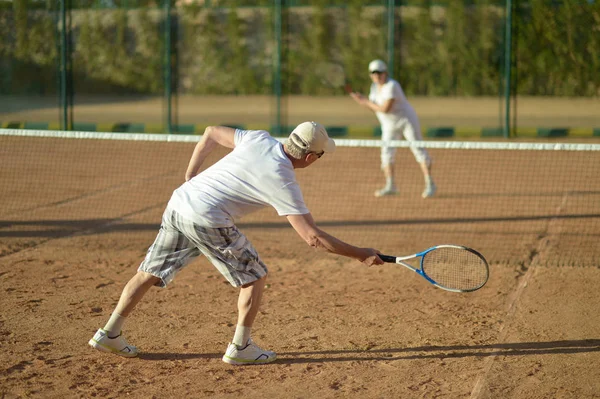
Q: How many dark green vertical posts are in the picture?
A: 5